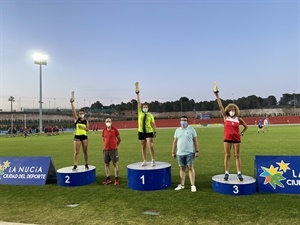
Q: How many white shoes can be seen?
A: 4